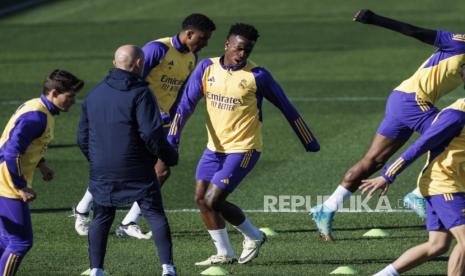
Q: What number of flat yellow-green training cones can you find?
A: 5